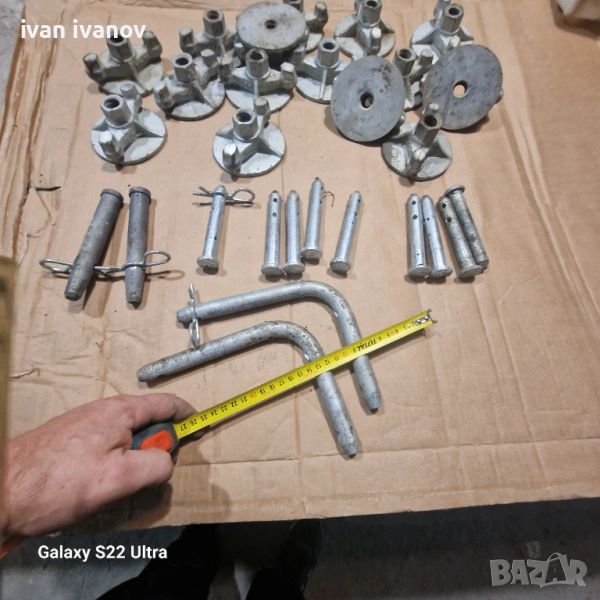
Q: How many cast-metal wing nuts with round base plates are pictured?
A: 15